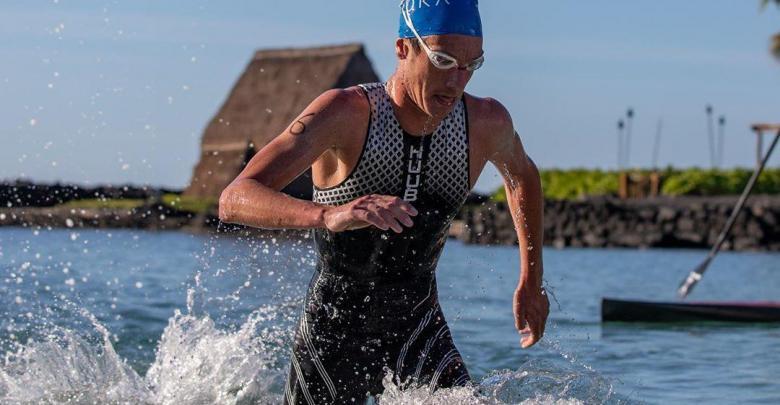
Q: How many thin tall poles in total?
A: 5